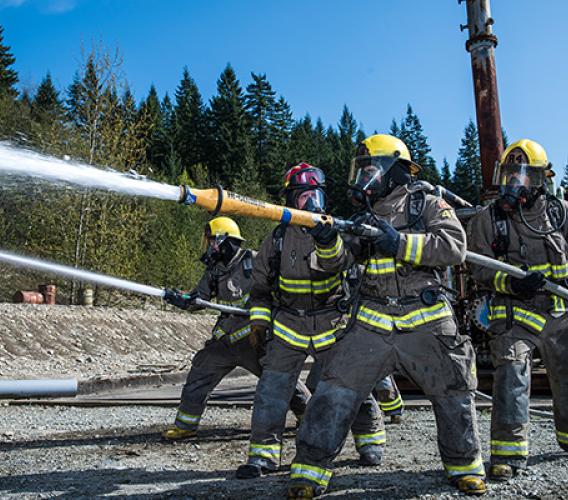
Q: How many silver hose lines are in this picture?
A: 2